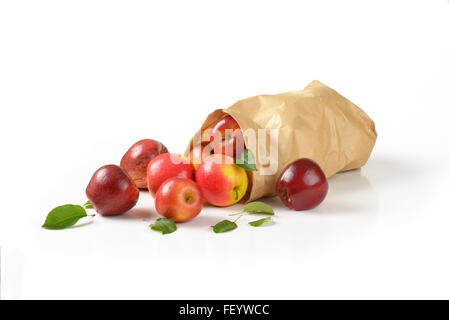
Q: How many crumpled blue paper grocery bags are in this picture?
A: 0